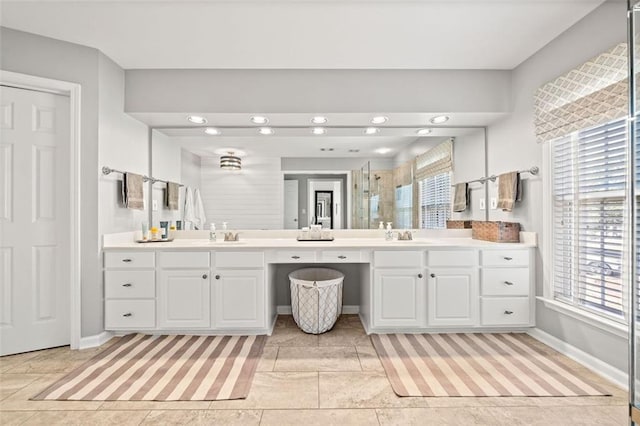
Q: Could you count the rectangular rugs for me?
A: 2